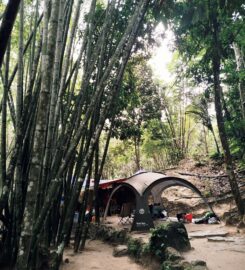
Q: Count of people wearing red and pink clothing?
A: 0